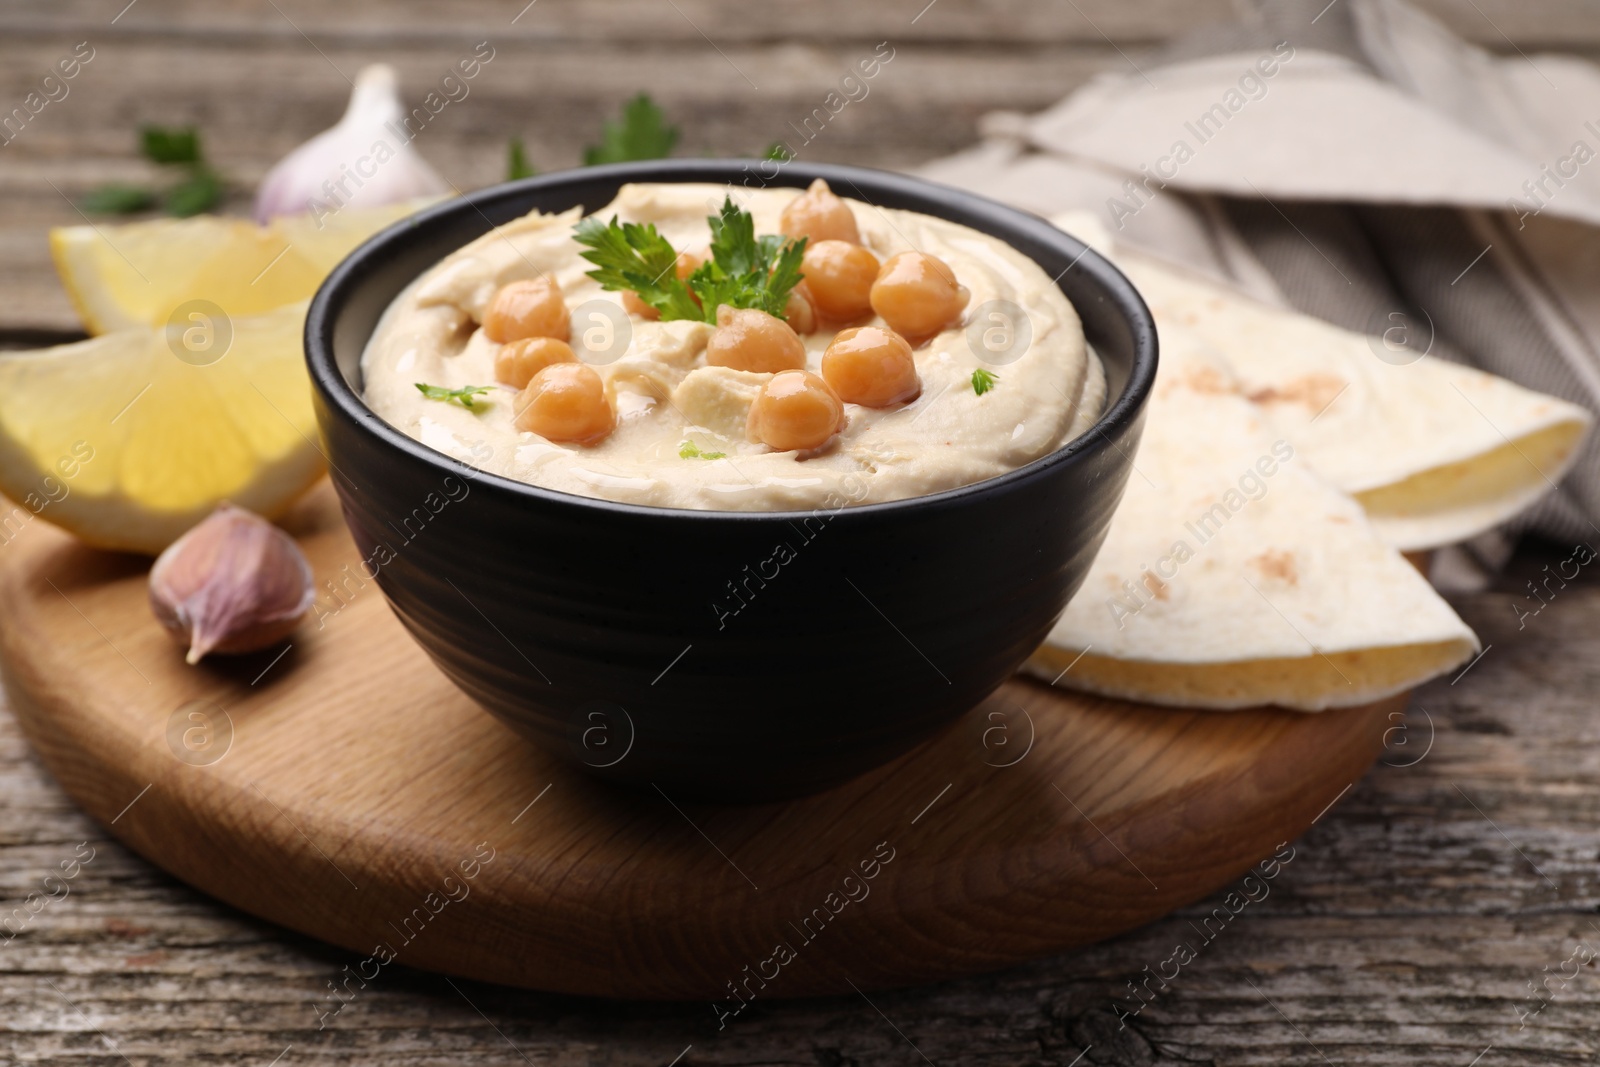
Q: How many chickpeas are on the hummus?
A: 12